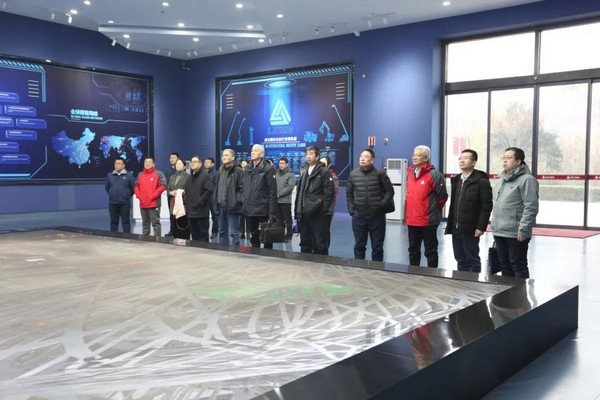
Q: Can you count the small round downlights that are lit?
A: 12